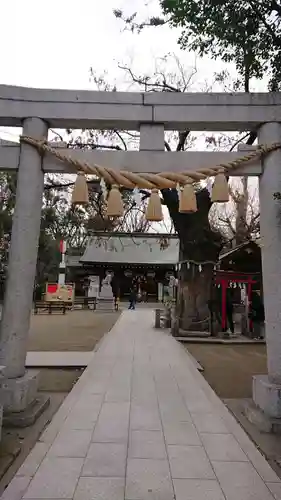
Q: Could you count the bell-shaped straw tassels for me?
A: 5